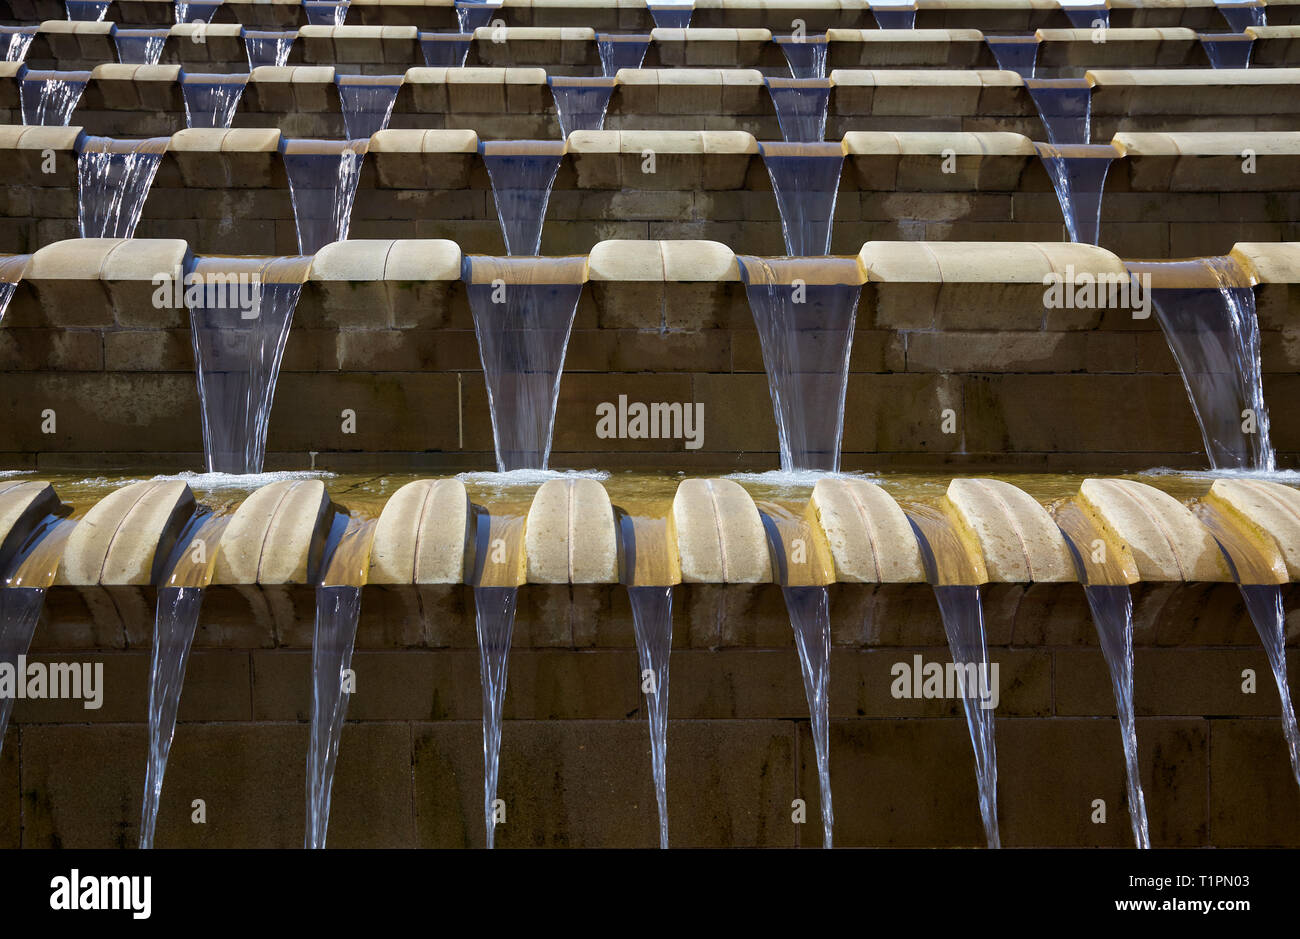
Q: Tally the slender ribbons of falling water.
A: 9